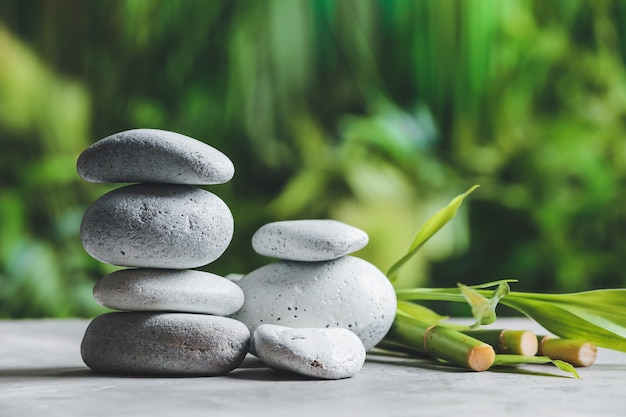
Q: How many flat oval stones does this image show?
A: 7